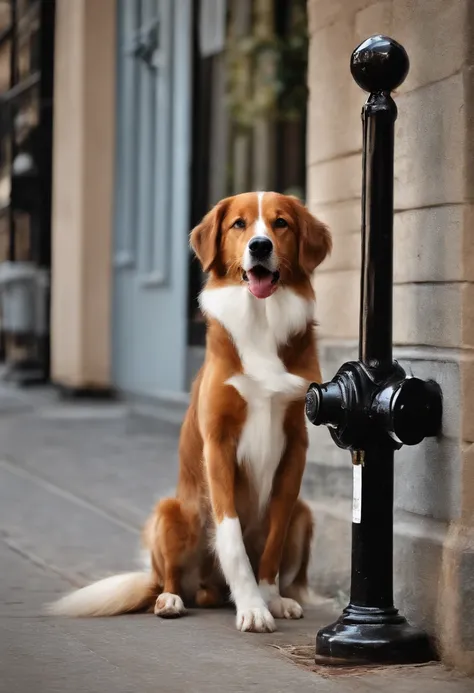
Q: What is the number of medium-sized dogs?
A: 1